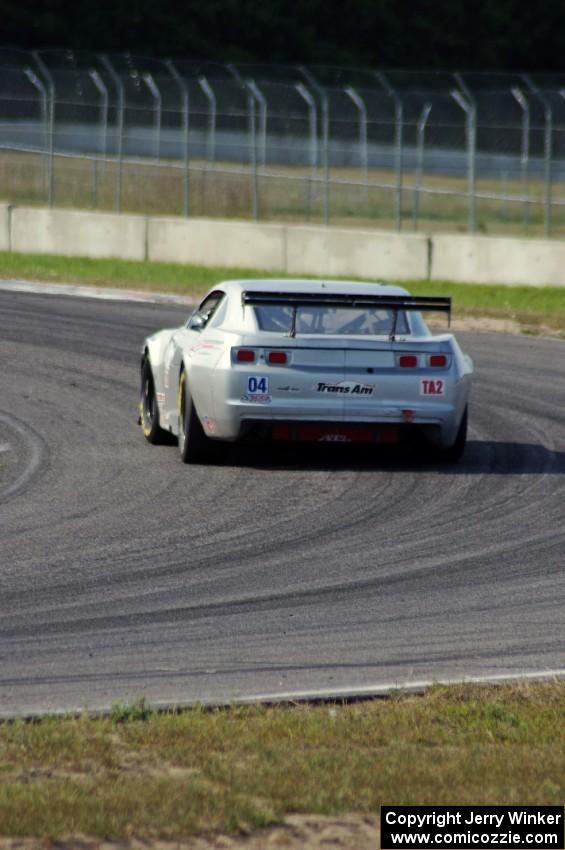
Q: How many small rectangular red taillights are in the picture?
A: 4